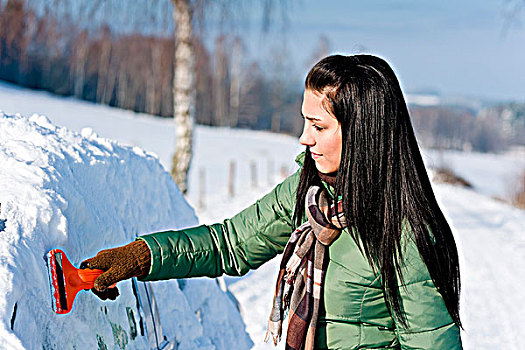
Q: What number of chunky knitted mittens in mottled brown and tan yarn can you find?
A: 1